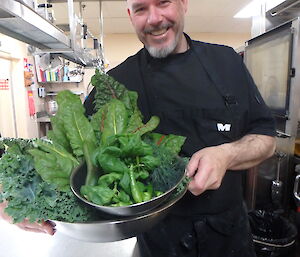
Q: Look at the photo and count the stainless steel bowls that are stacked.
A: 2